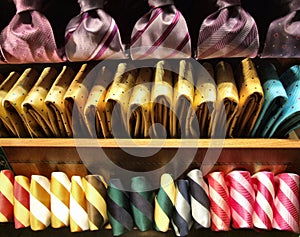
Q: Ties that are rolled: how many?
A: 15